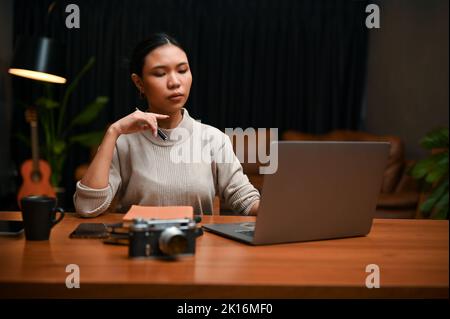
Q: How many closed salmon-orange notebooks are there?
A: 1